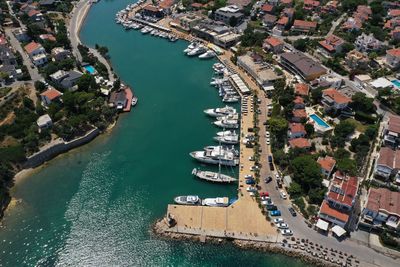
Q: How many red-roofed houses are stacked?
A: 5